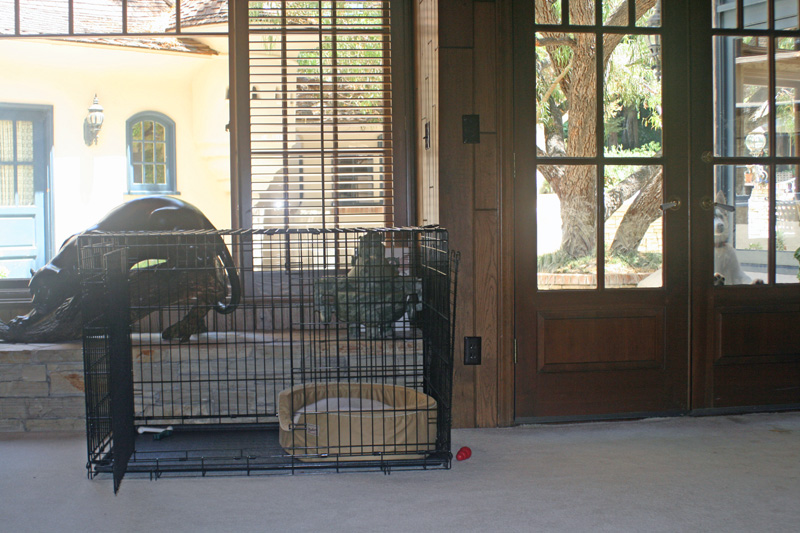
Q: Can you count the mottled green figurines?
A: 1